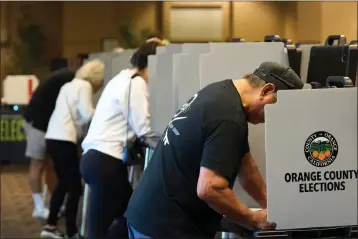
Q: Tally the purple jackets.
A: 0